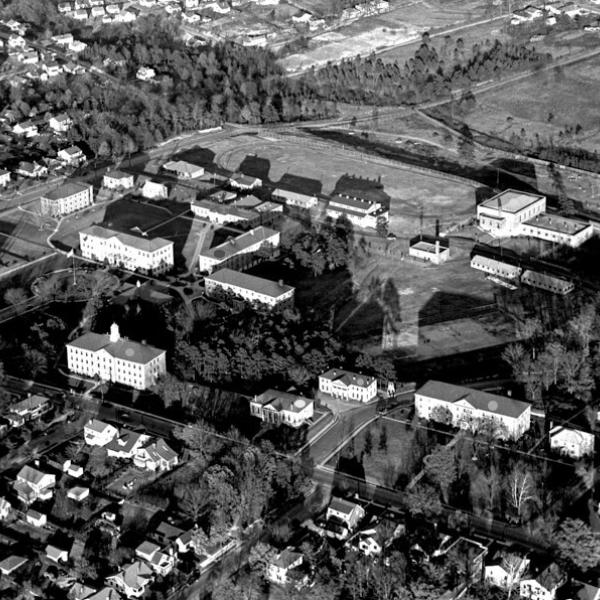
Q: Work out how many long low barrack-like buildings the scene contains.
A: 2